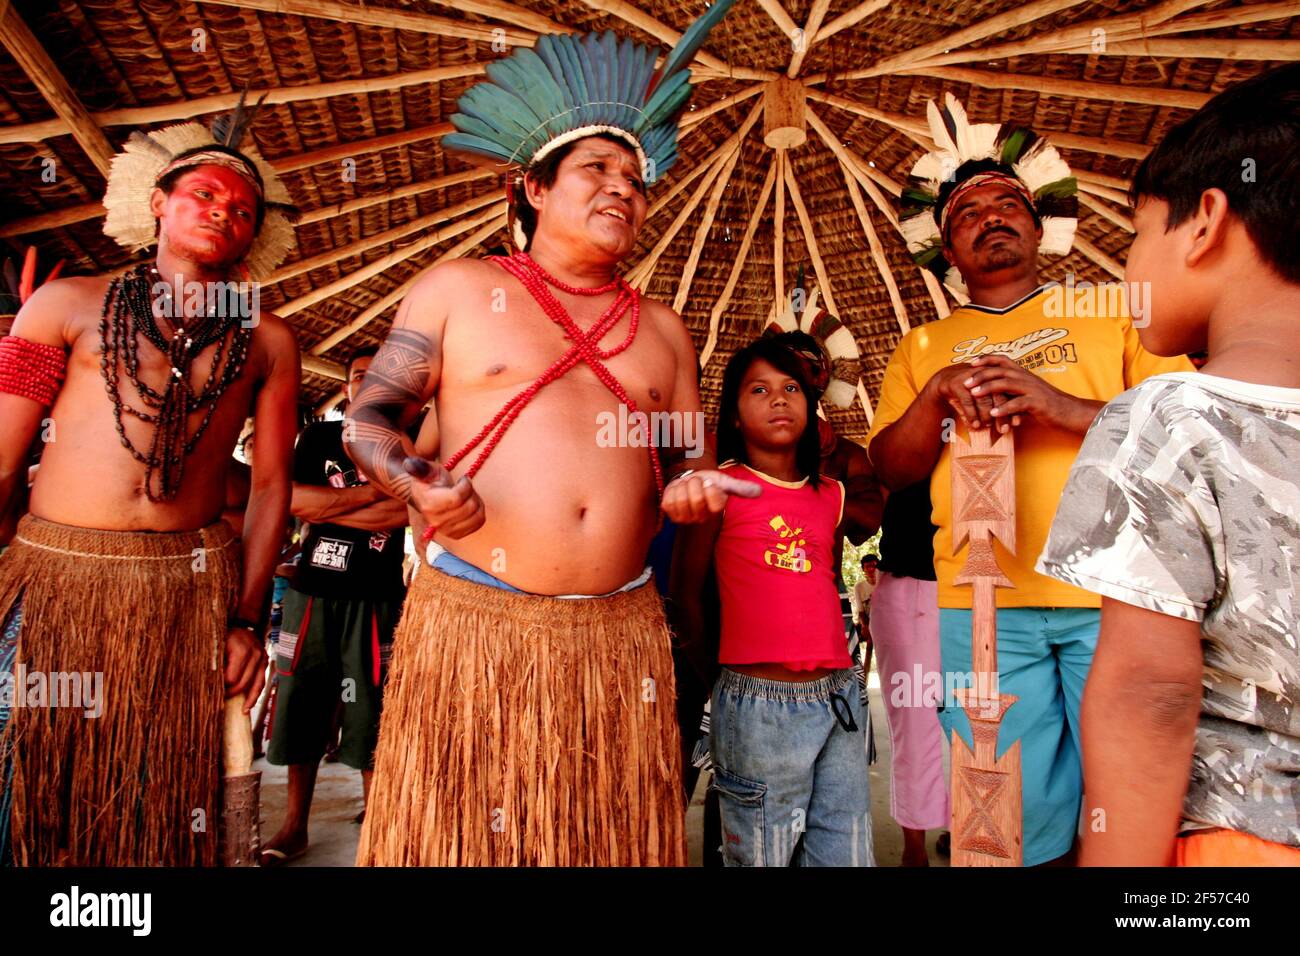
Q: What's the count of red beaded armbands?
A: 1